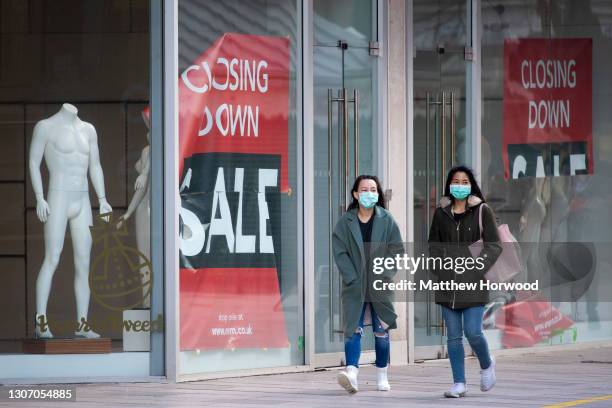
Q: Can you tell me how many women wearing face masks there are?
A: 2